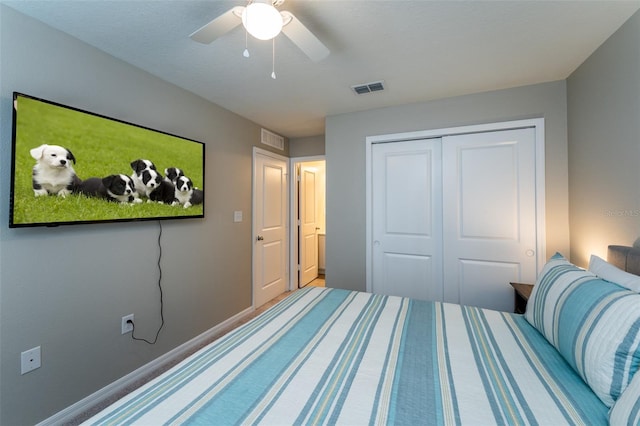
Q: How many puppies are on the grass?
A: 6